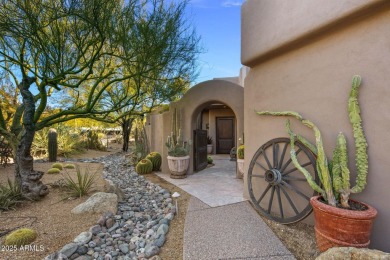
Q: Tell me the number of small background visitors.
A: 0